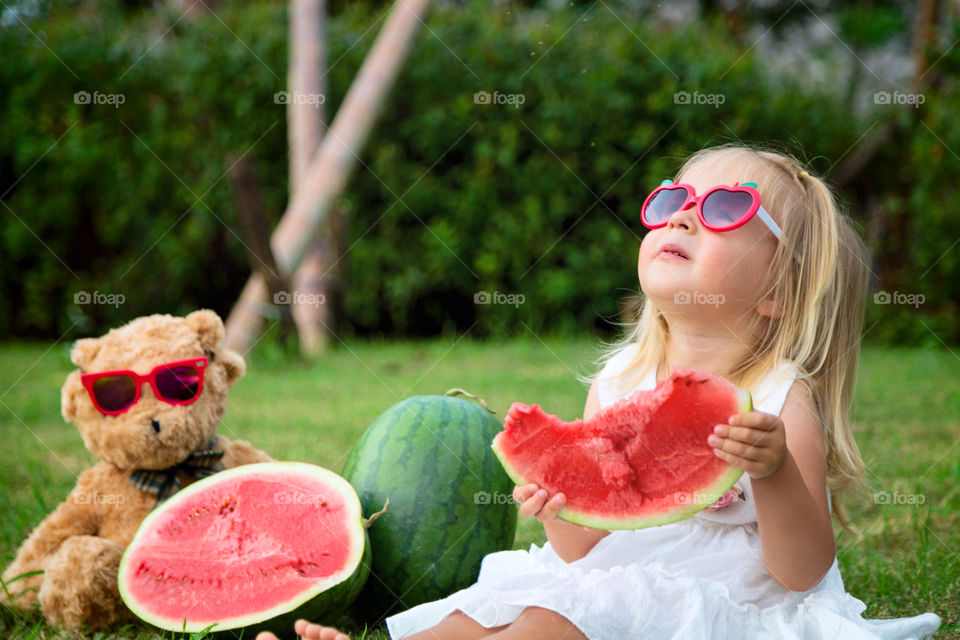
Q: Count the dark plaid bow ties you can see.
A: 1